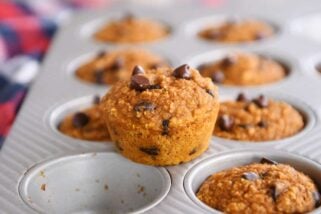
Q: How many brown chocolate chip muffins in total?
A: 8